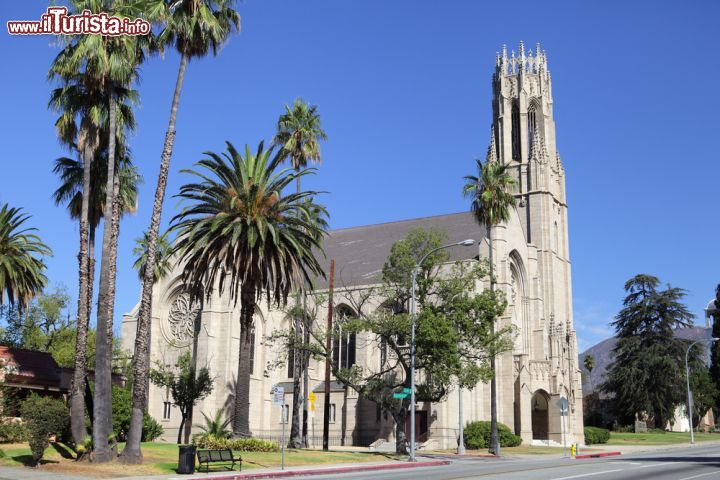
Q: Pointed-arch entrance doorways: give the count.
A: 1